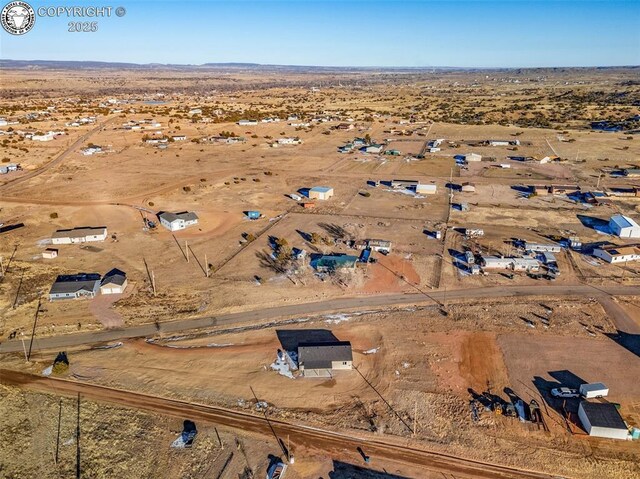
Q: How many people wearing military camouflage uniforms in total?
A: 0